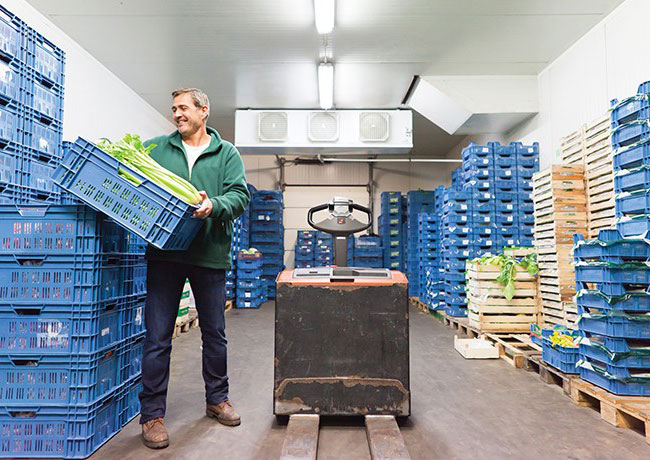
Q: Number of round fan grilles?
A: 3